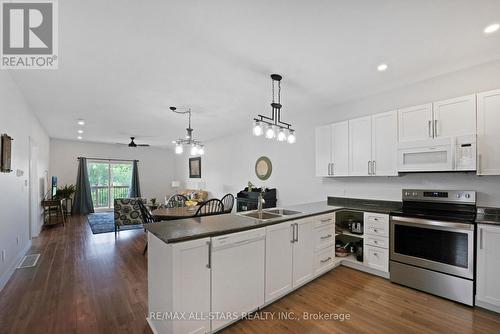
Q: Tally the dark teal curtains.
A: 2